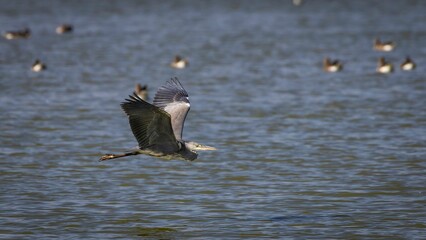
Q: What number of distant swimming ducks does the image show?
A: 9